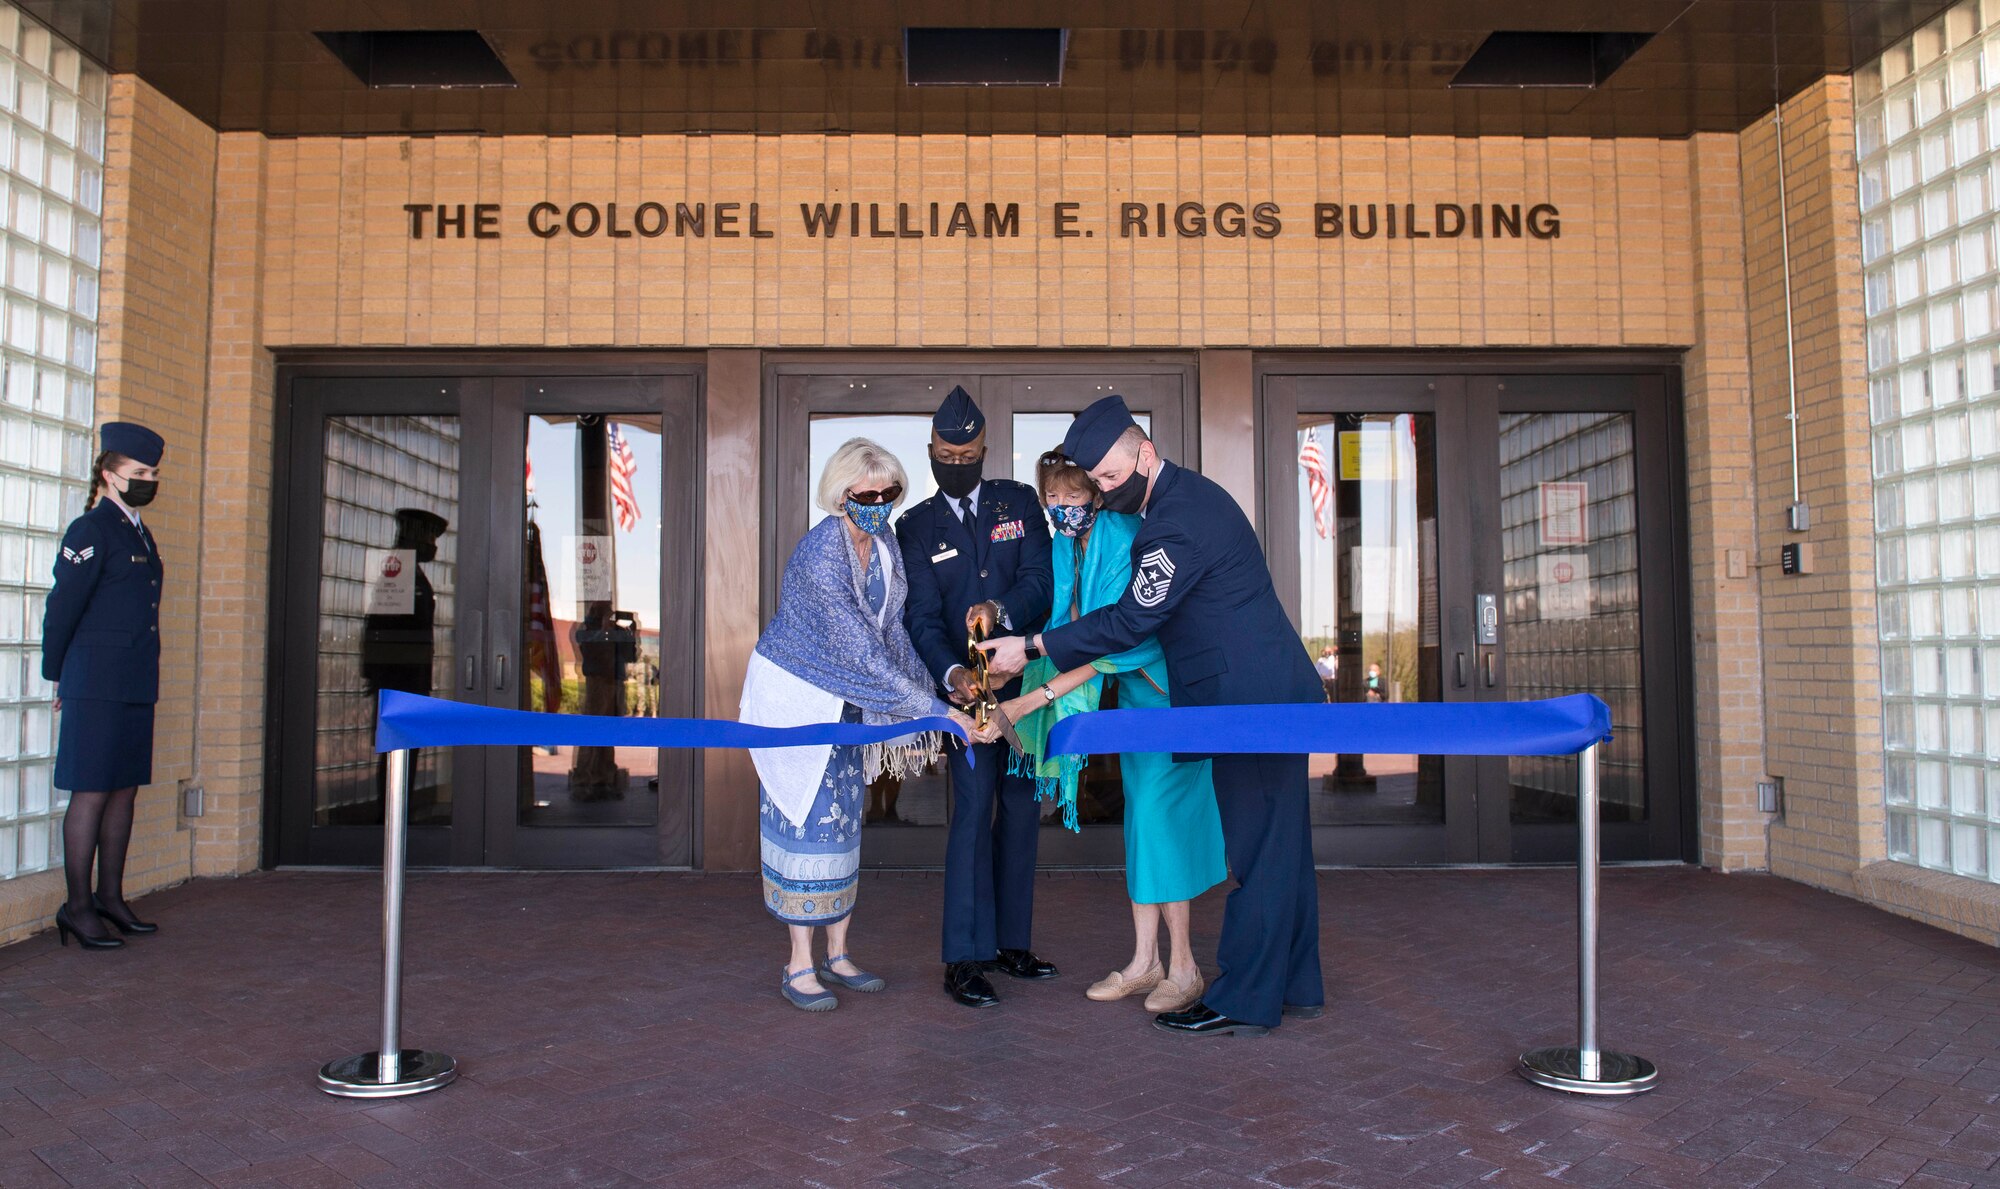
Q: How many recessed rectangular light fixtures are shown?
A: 3